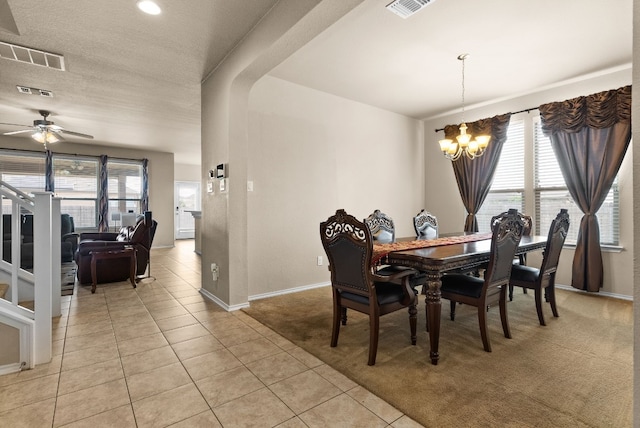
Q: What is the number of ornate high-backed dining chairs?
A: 6